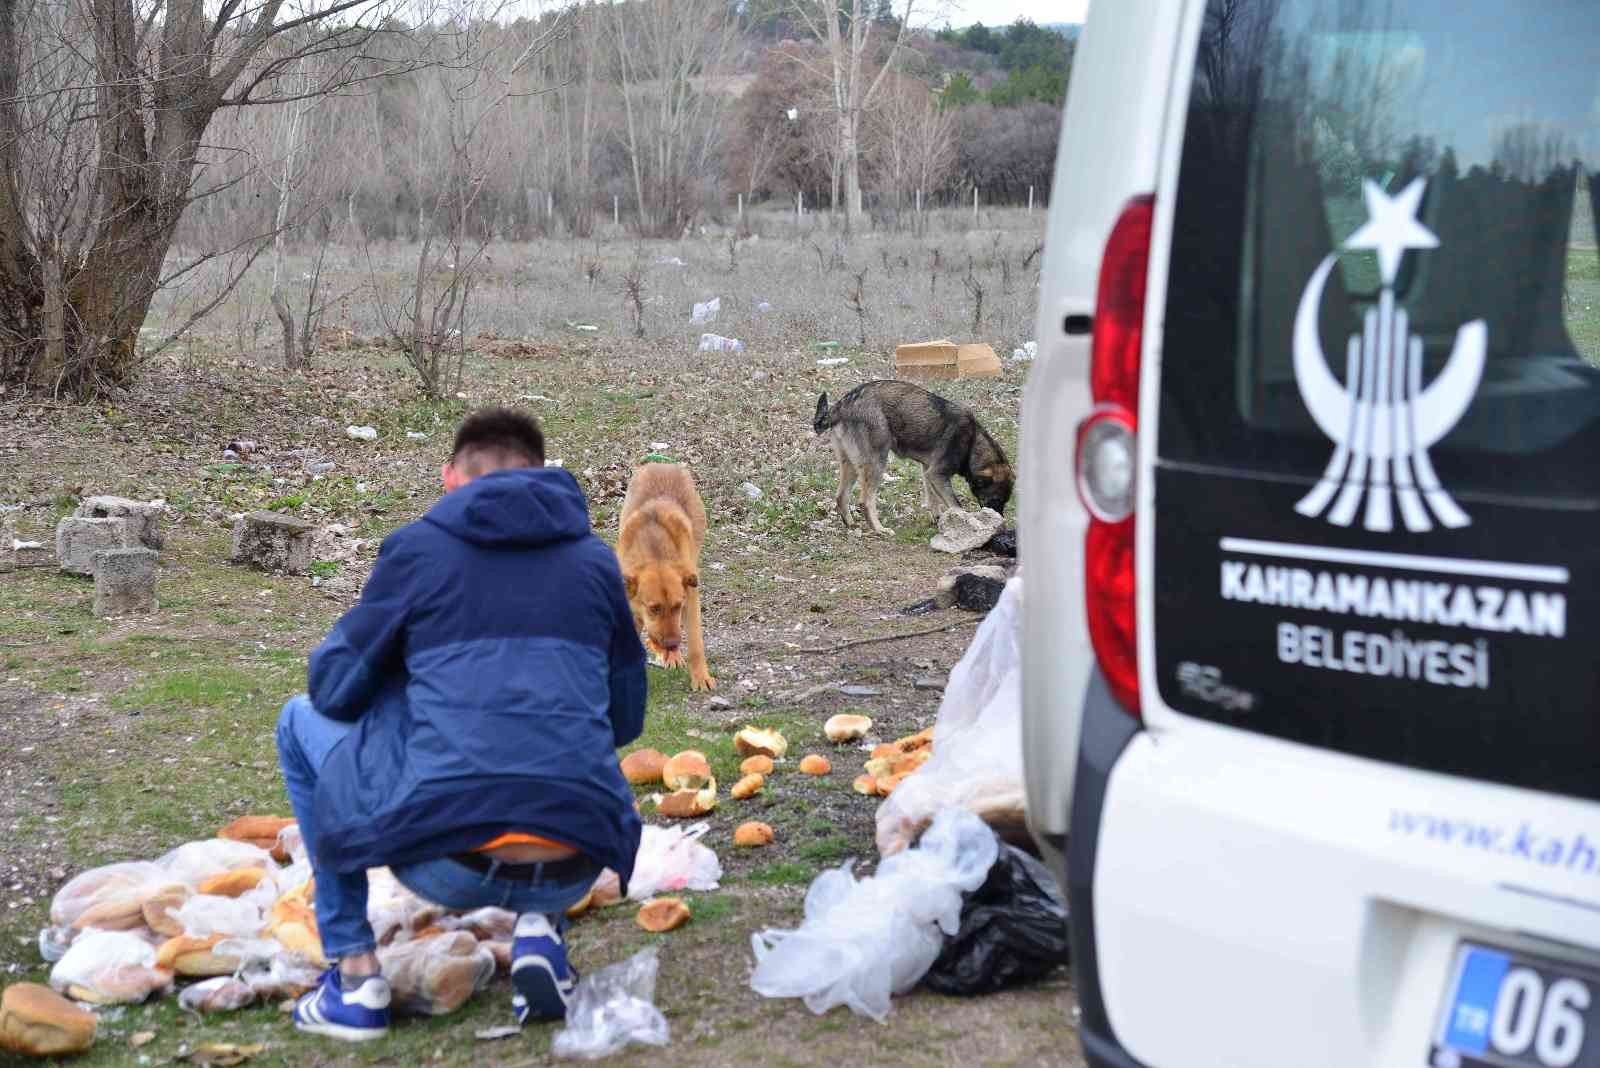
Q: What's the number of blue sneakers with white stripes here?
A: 2